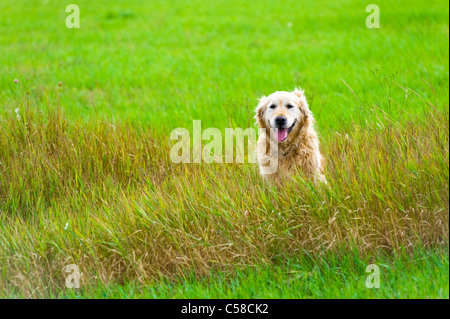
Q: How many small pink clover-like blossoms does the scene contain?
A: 1